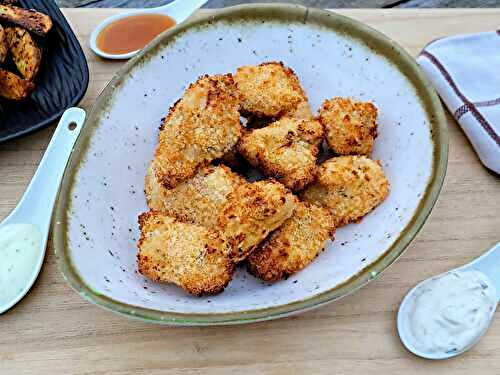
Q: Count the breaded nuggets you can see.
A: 9